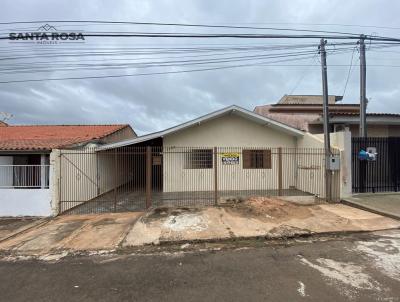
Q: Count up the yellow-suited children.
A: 0